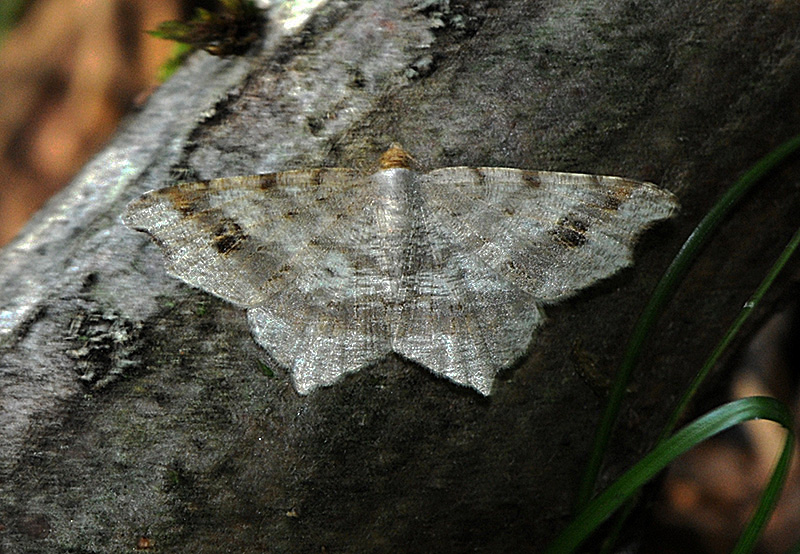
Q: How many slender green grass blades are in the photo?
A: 3